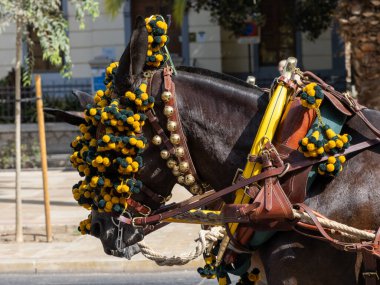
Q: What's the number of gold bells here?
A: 13